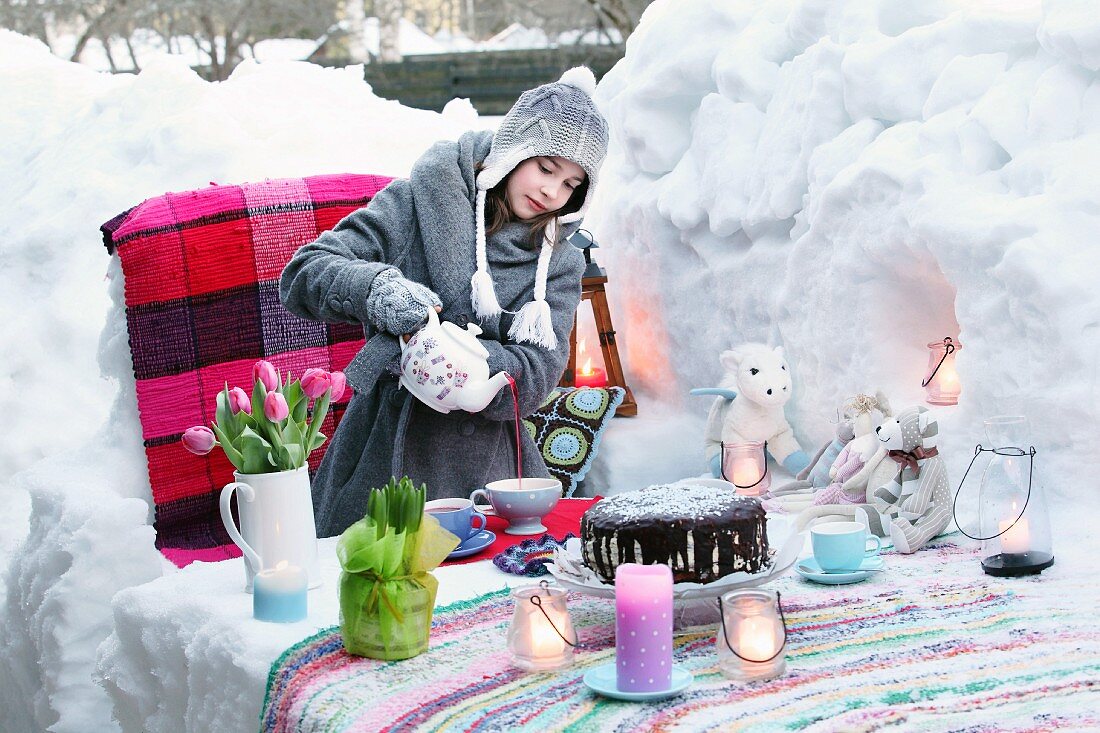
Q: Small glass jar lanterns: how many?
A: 4